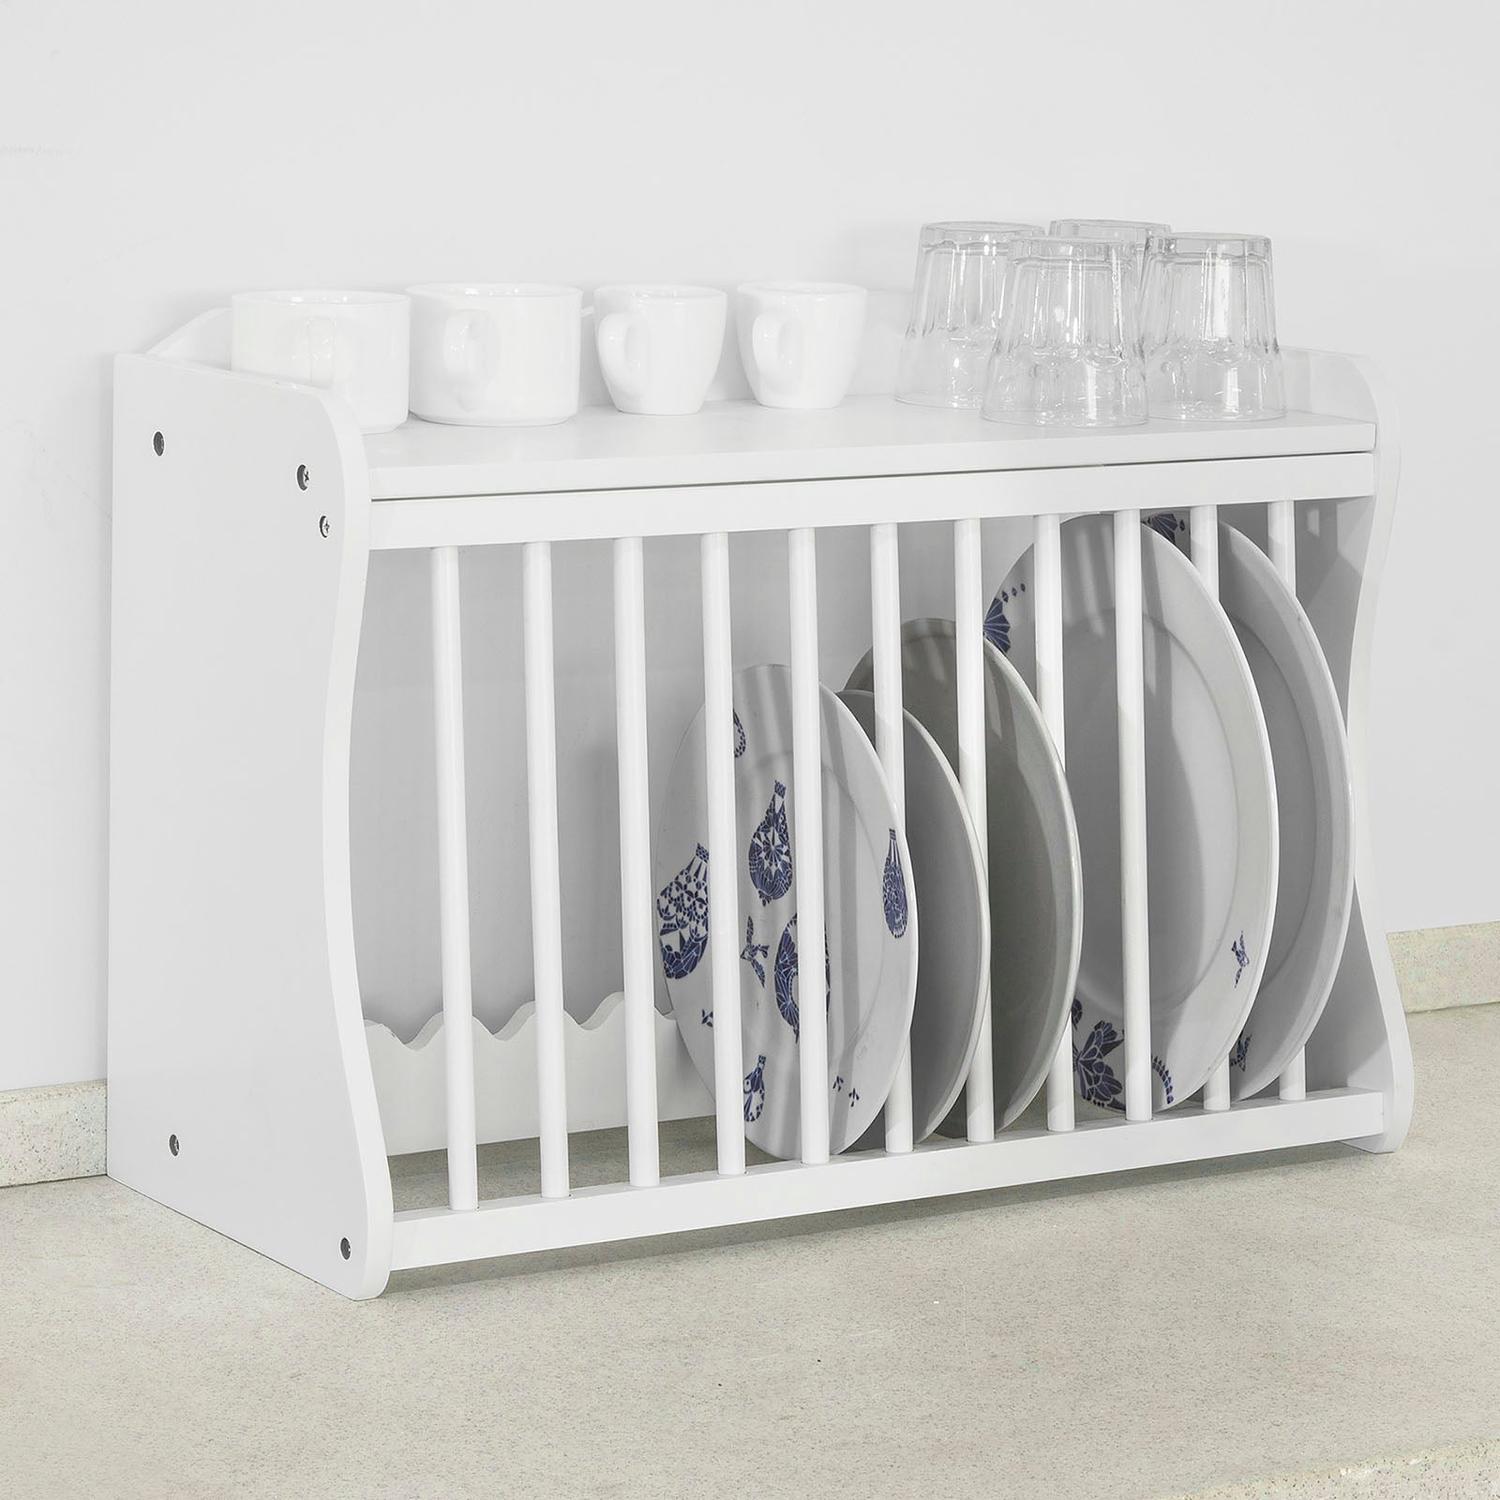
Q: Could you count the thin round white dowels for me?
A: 11